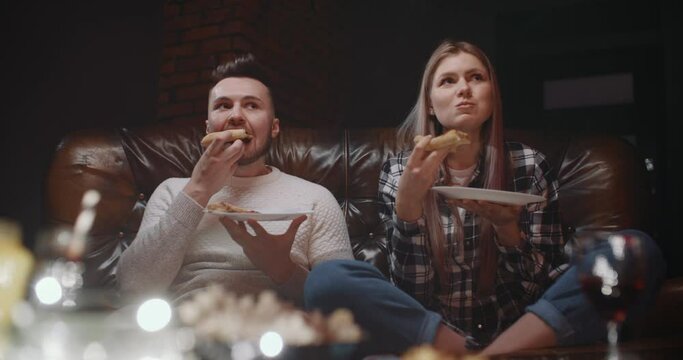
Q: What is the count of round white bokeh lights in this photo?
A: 3